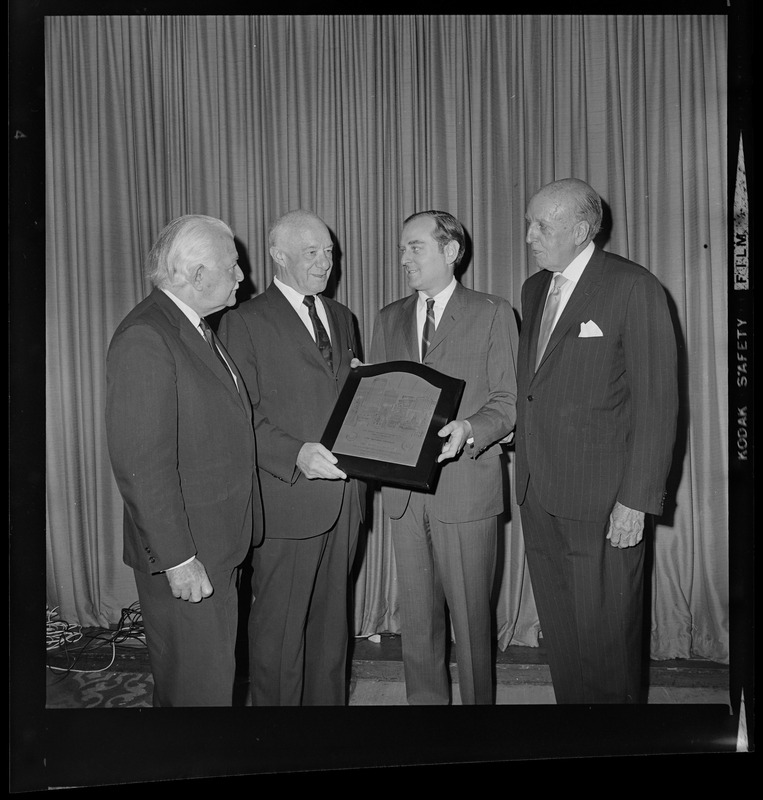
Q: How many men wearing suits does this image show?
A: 4